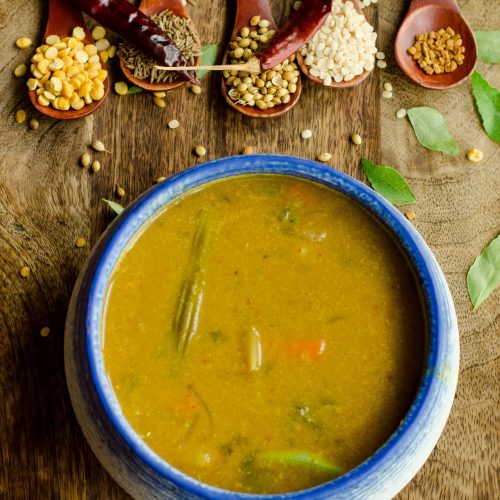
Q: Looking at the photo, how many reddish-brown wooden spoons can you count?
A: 5